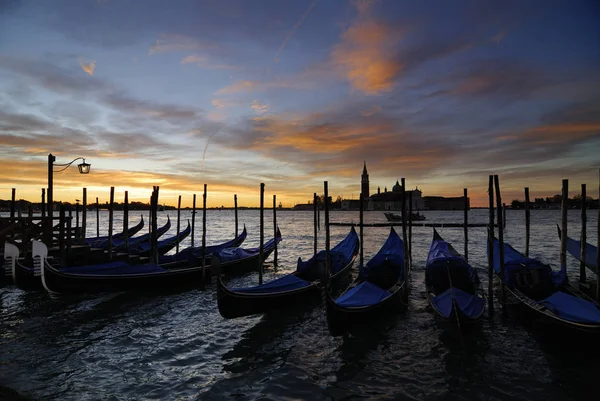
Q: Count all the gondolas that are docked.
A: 10